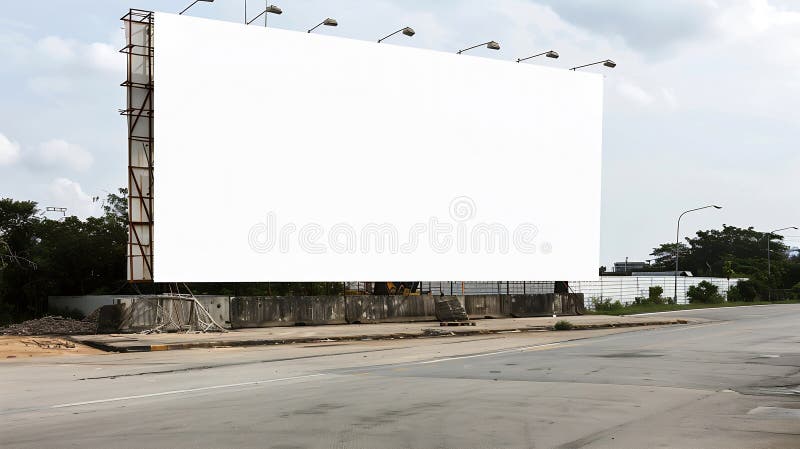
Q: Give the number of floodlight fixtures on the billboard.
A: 7